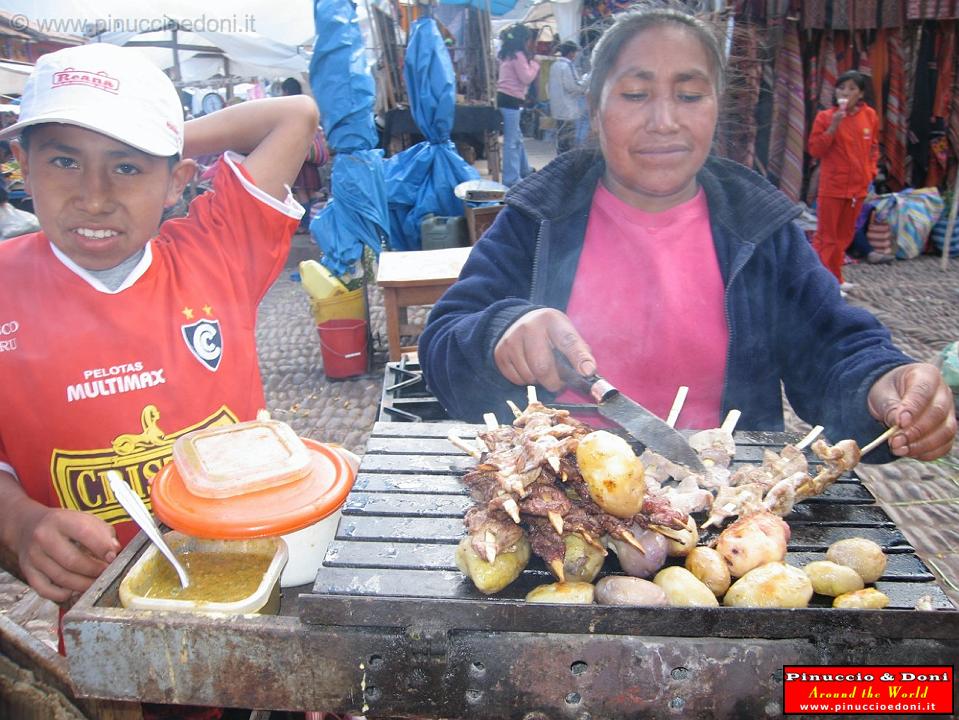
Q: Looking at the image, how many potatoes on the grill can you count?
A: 14